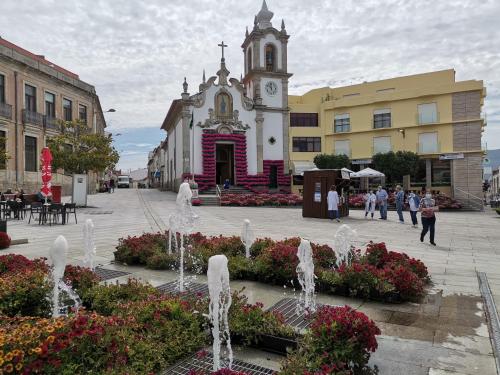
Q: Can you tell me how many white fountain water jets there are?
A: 8